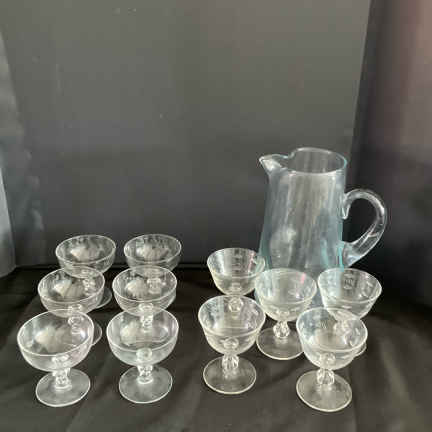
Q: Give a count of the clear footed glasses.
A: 11